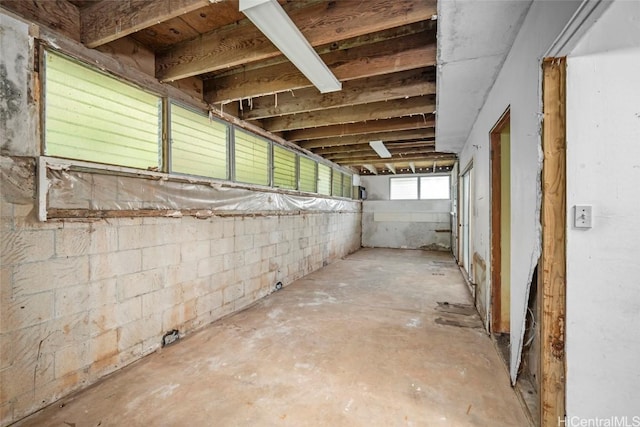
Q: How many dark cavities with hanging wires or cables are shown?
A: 1